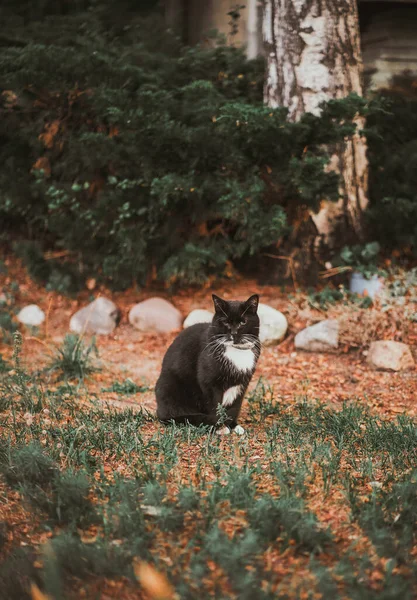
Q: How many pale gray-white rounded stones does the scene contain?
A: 7